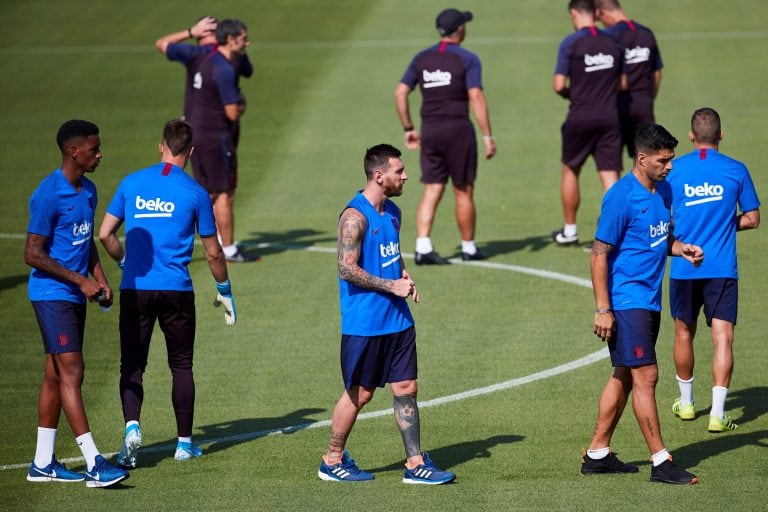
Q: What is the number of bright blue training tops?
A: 5